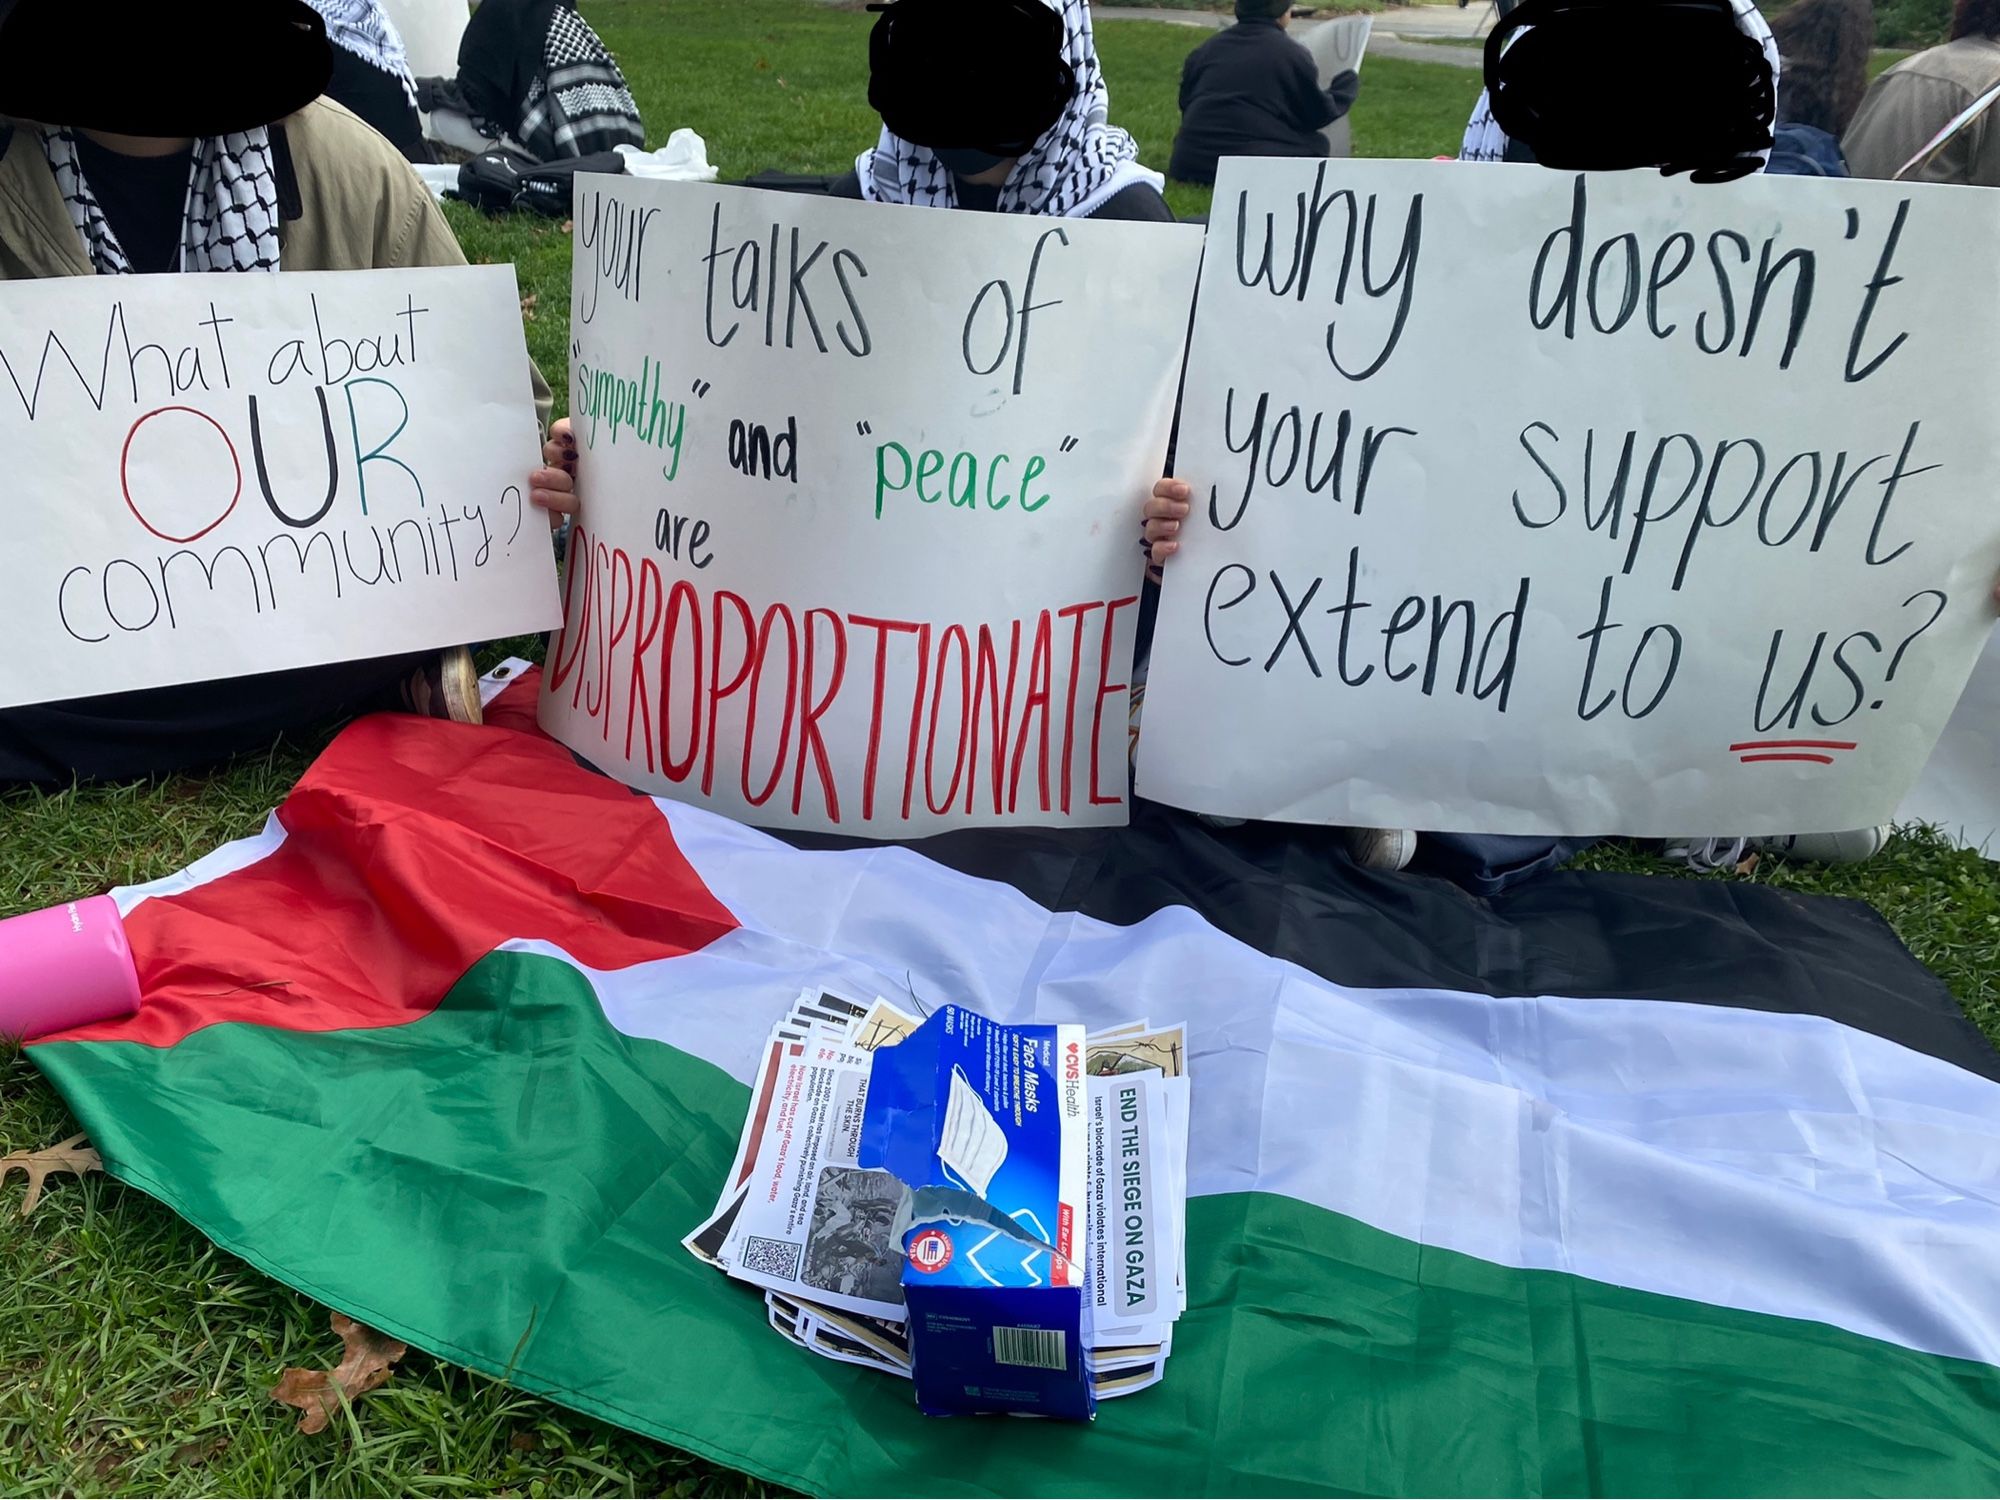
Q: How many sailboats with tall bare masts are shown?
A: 0